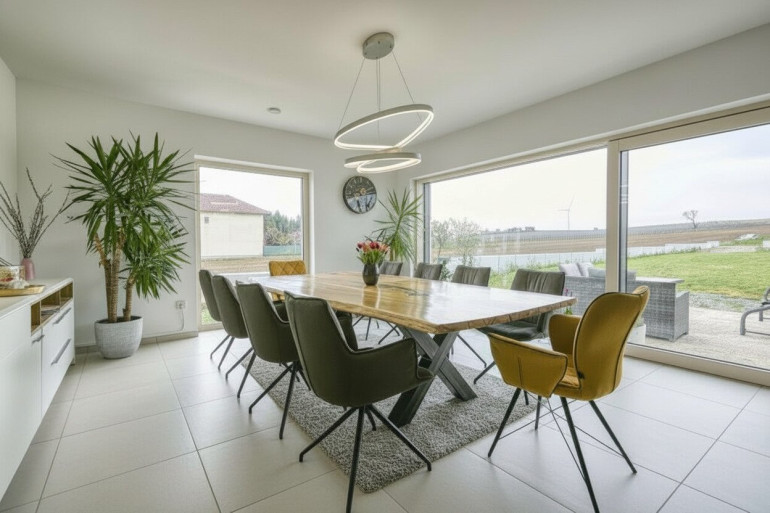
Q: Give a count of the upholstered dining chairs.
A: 10